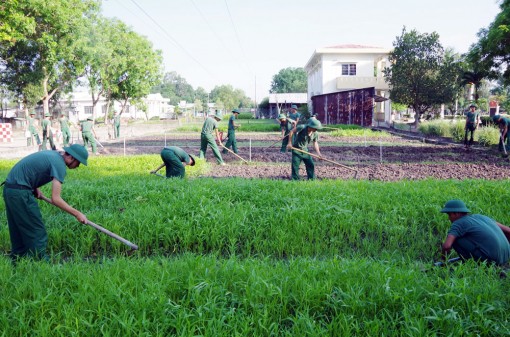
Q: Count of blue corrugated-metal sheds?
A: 0